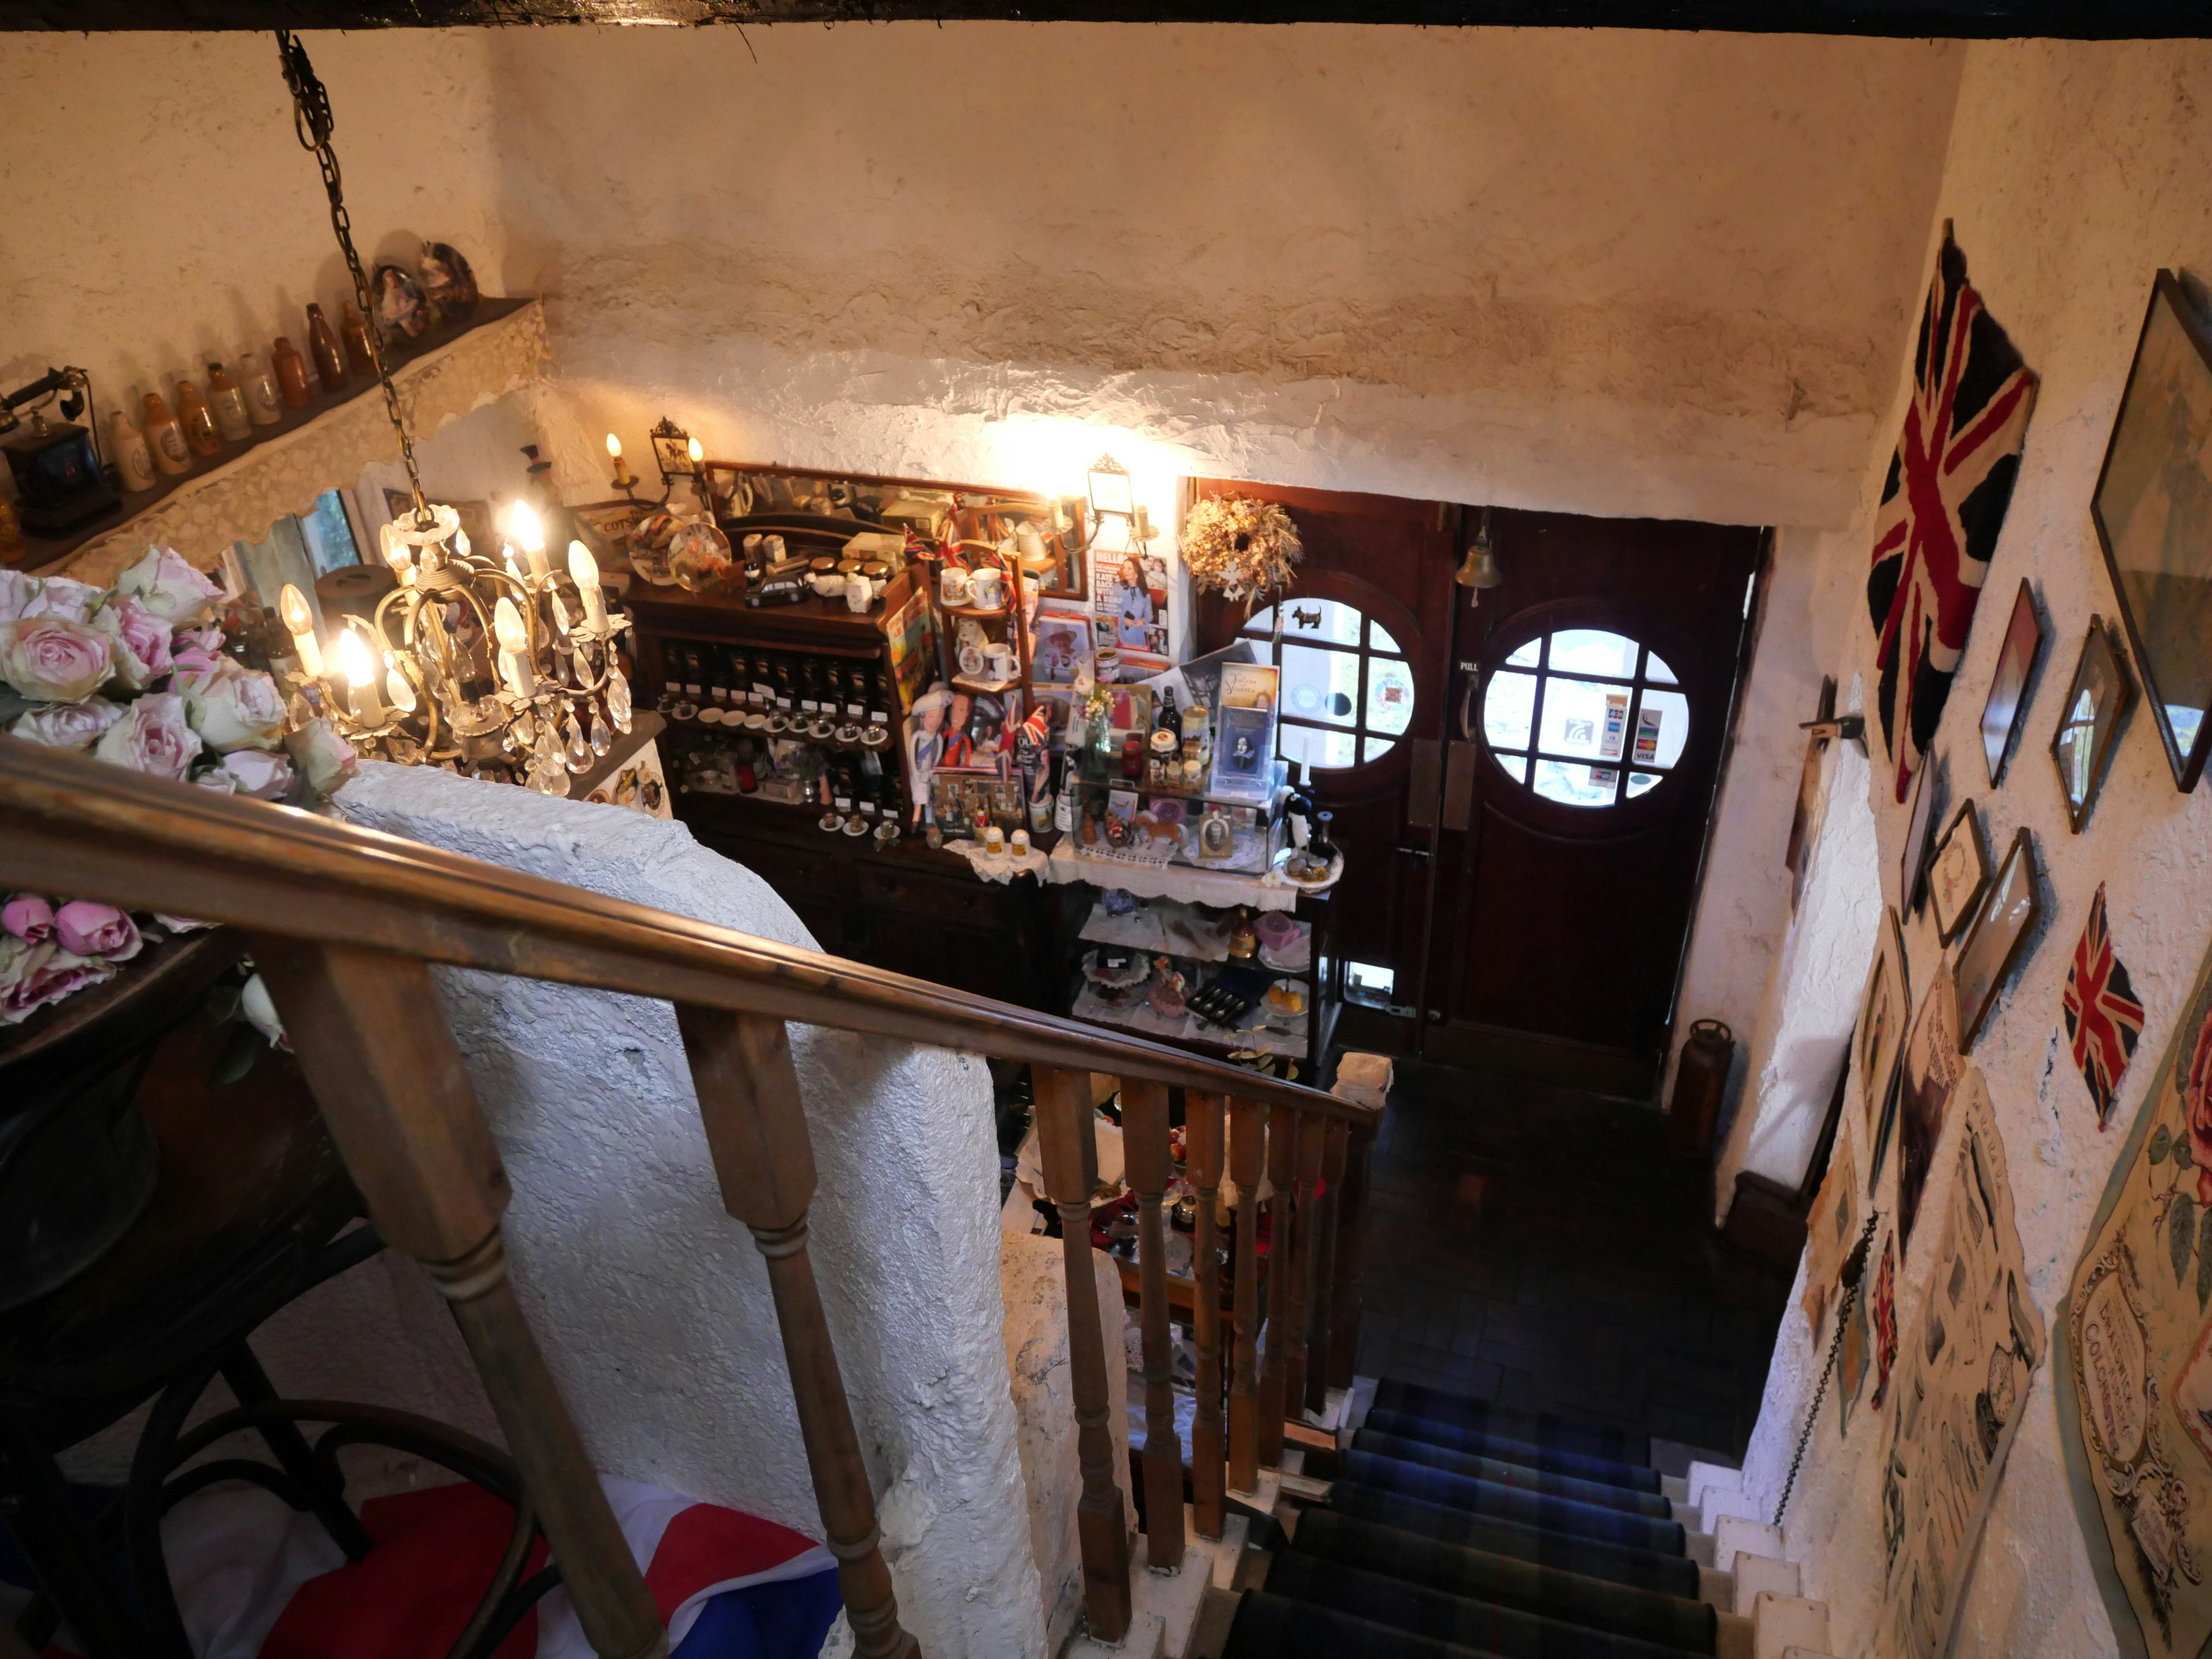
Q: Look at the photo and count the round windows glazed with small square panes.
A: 2